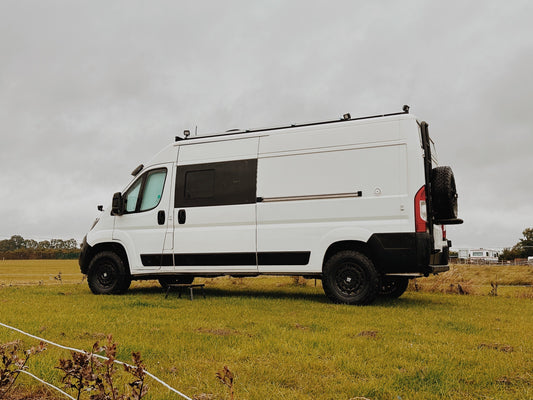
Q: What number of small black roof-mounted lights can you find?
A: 3